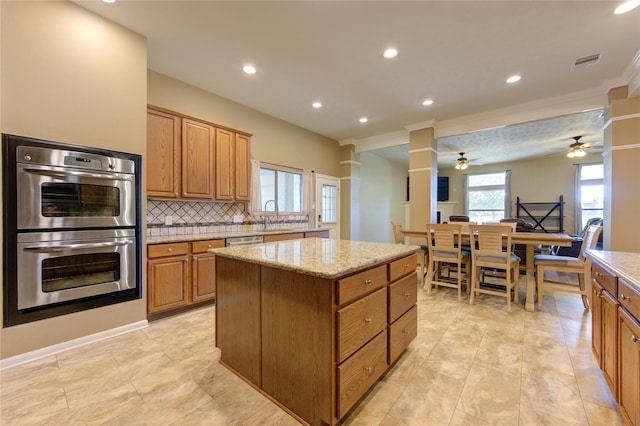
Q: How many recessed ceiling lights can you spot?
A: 7